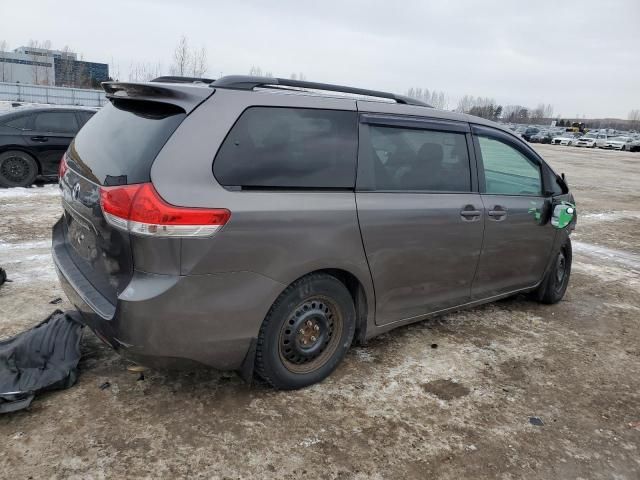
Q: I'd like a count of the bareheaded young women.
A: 0